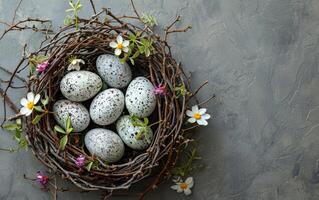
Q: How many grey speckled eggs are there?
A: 7